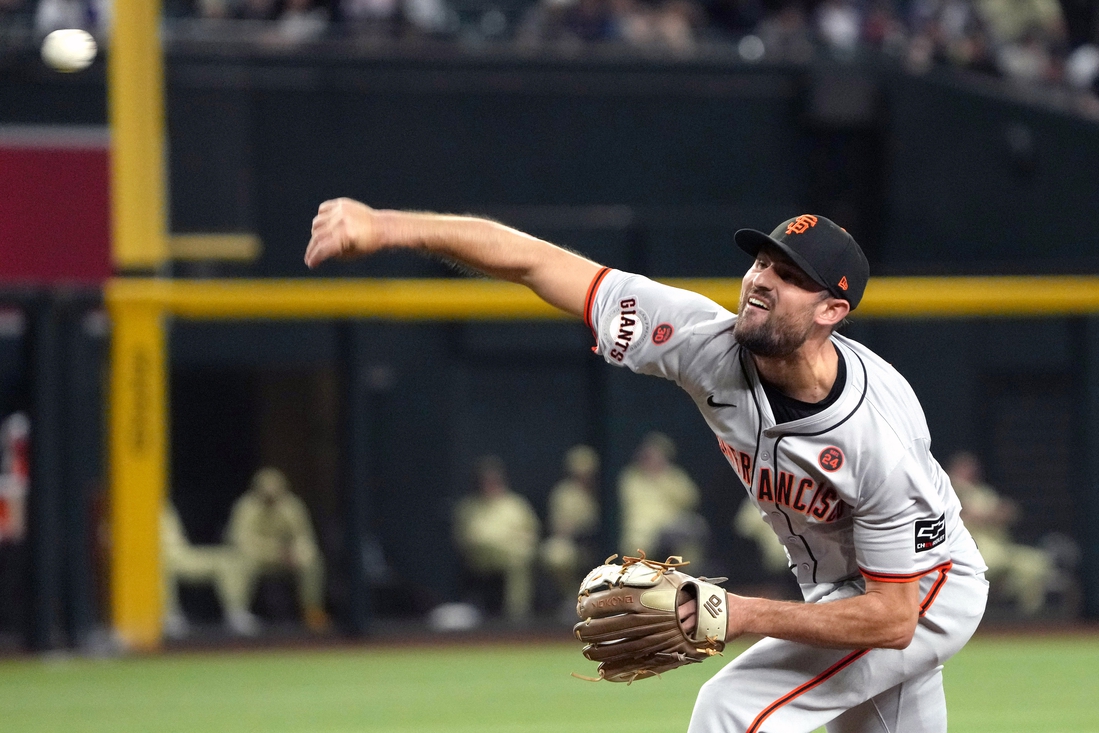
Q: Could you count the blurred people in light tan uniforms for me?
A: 7